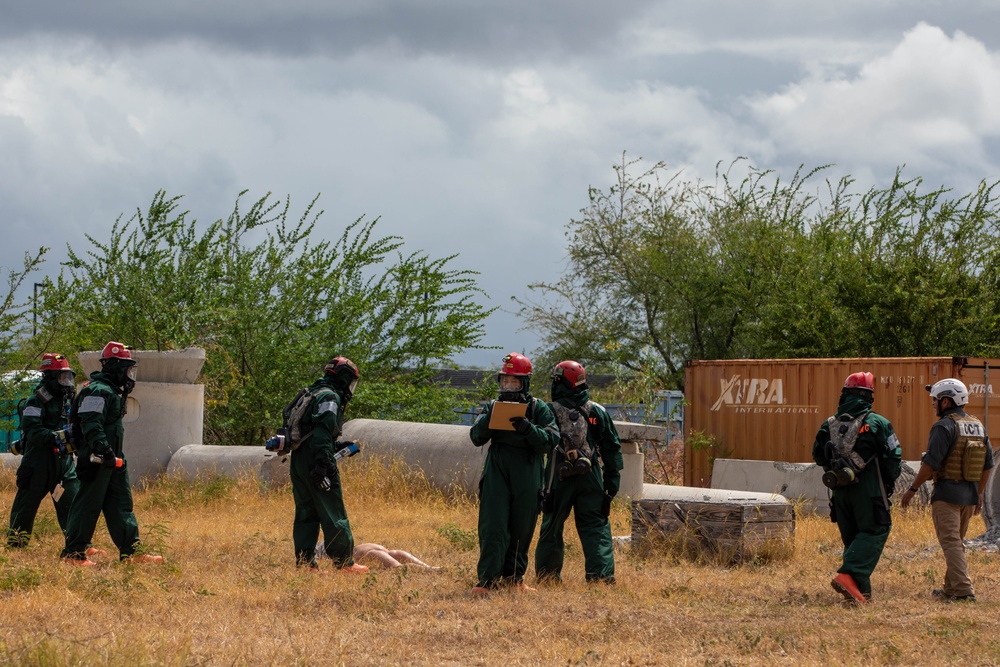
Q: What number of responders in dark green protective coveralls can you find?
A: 6